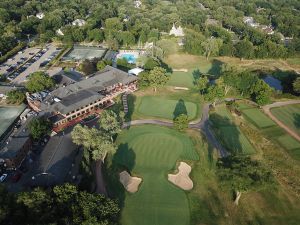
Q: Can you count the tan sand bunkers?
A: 4